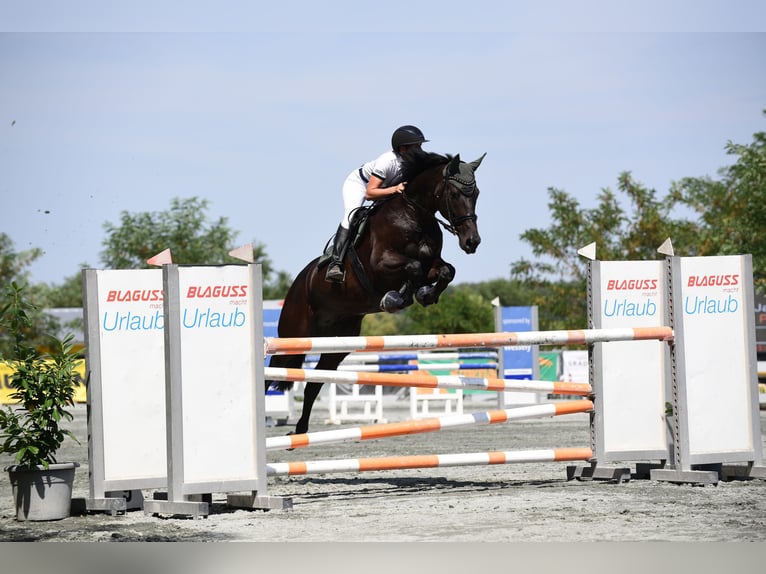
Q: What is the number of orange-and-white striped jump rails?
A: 4